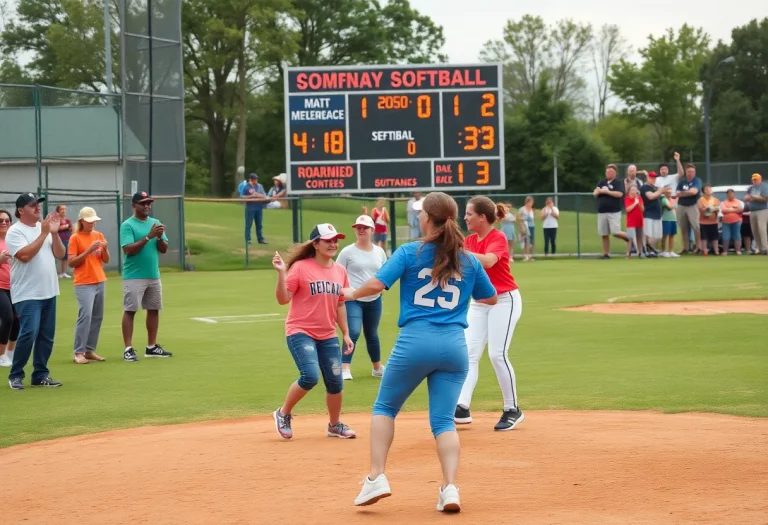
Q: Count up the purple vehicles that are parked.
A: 0